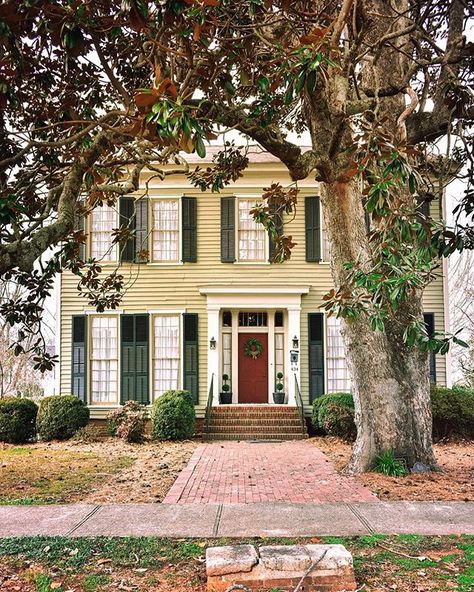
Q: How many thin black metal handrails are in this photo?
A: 2